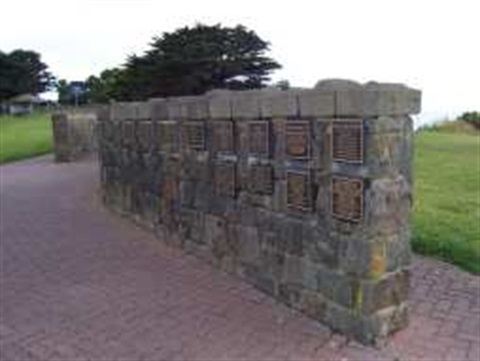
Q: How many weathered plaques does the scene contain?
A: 12